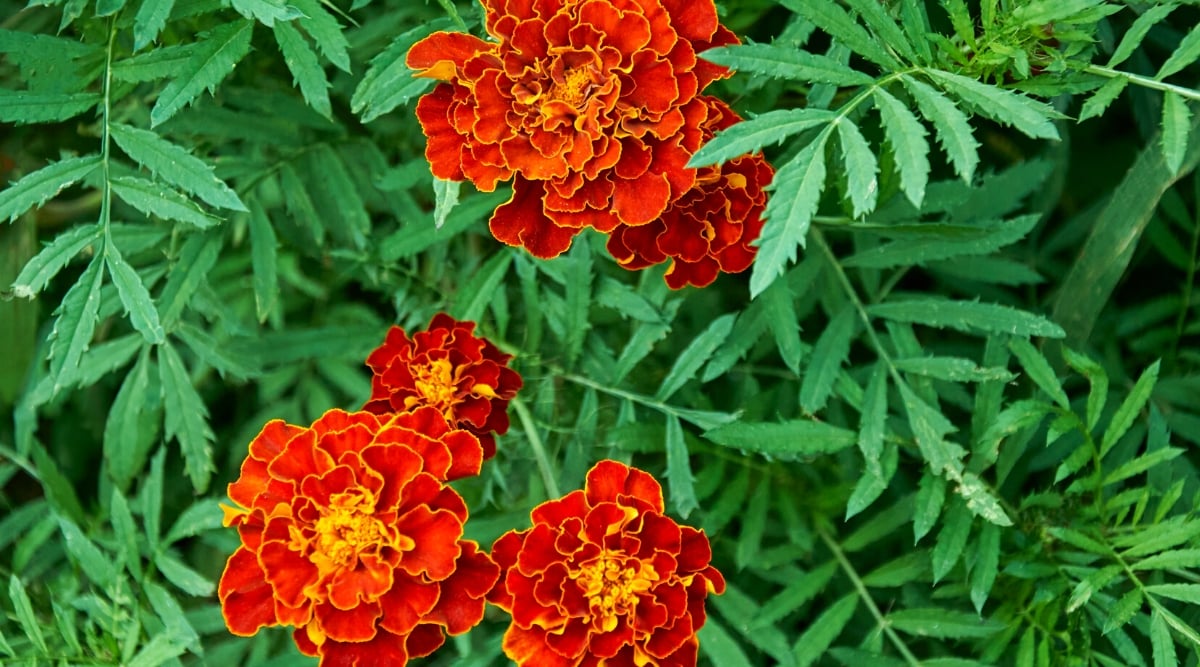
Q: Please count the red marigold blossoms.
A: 5